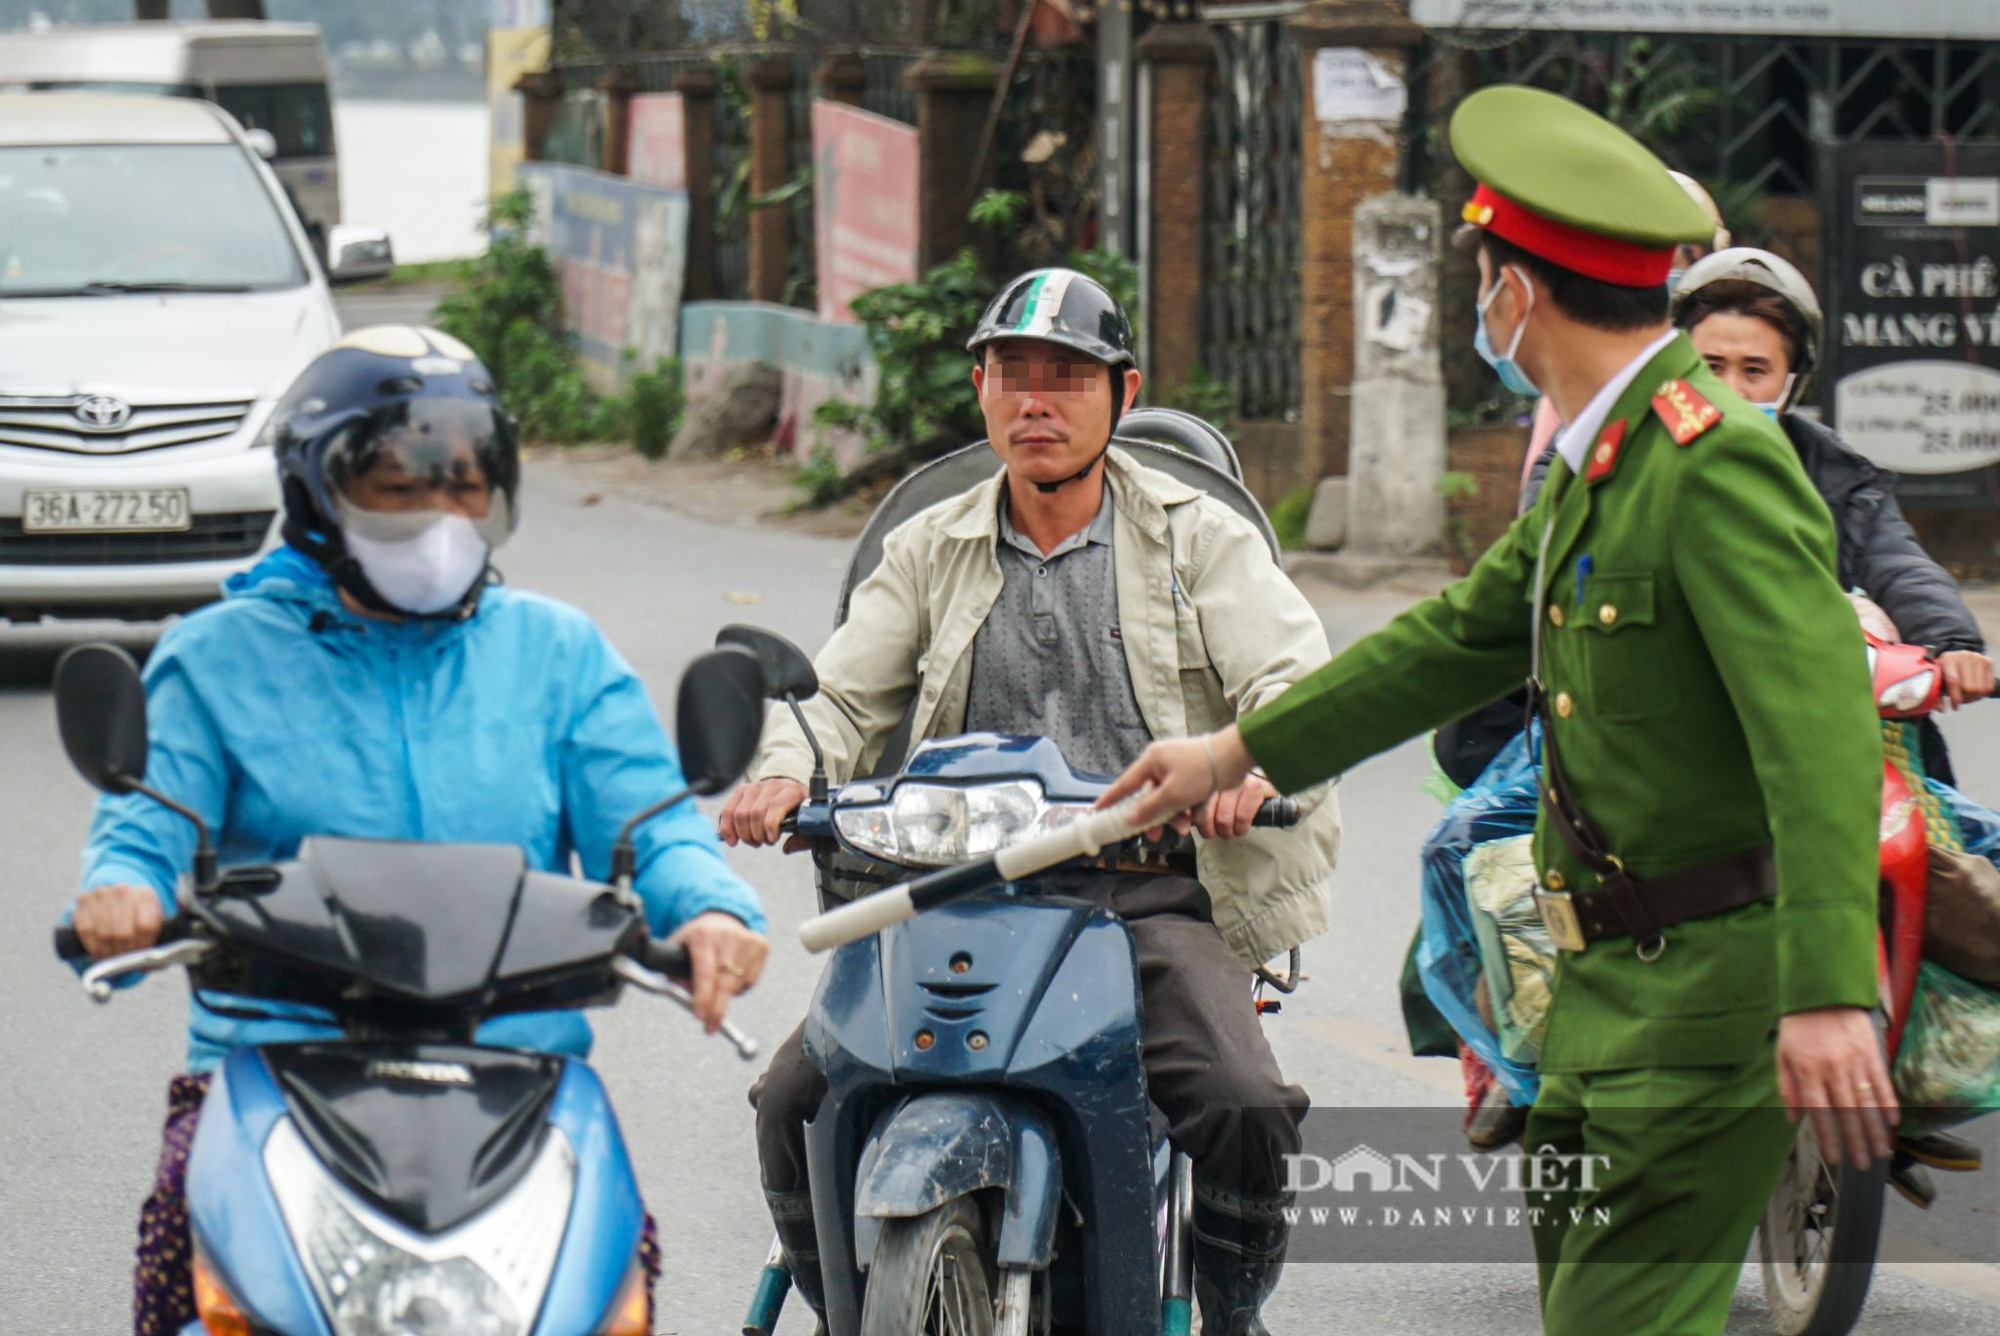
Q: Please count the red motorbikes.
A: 1